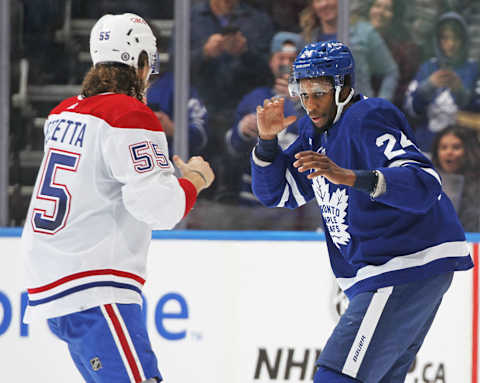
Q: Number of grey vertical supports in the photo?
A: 3